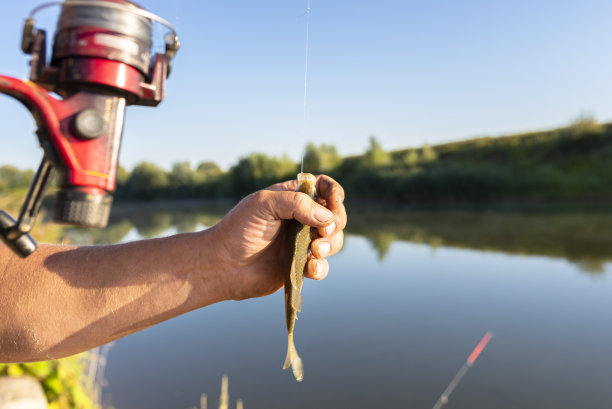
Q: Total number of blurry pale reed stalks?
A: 3